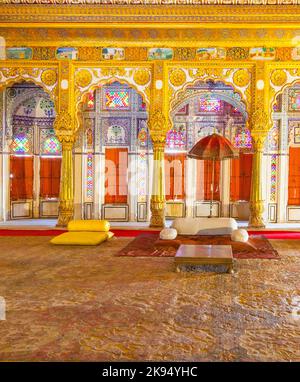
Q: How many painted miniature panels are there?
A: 6